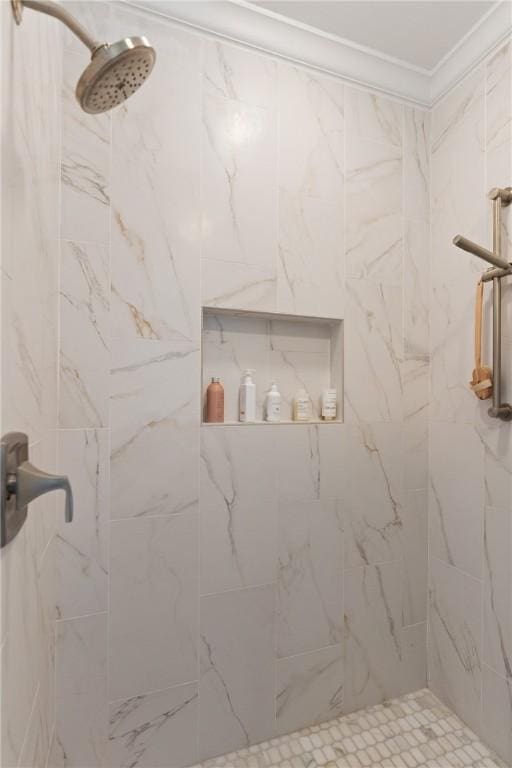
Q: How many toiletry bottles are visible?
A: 5